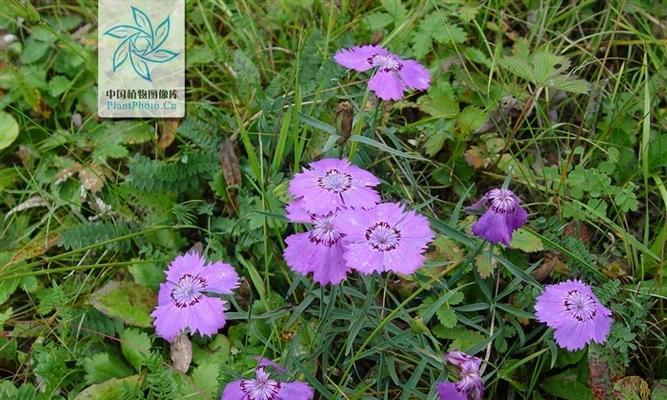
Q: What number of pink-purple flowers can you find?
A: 9